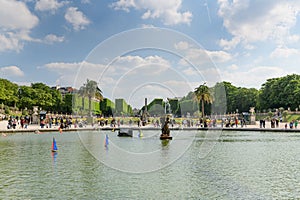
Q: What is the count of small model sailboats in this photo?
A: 3